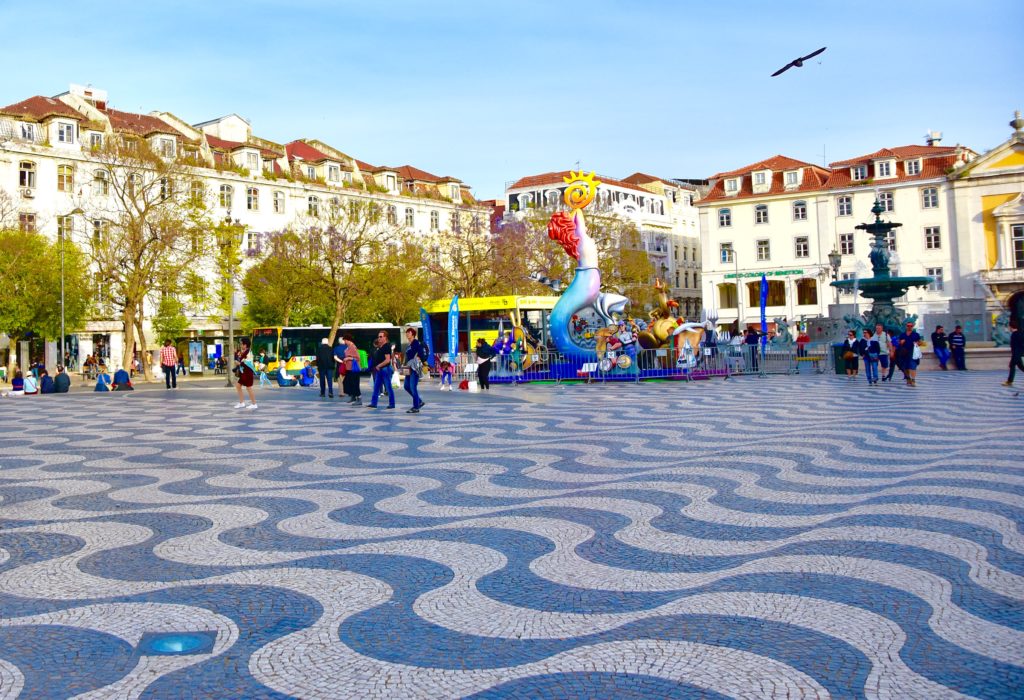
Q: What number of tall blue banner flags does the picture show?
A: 3